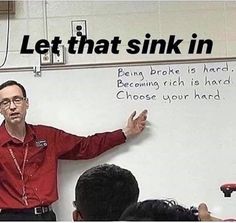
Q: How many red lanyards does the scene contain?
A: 0